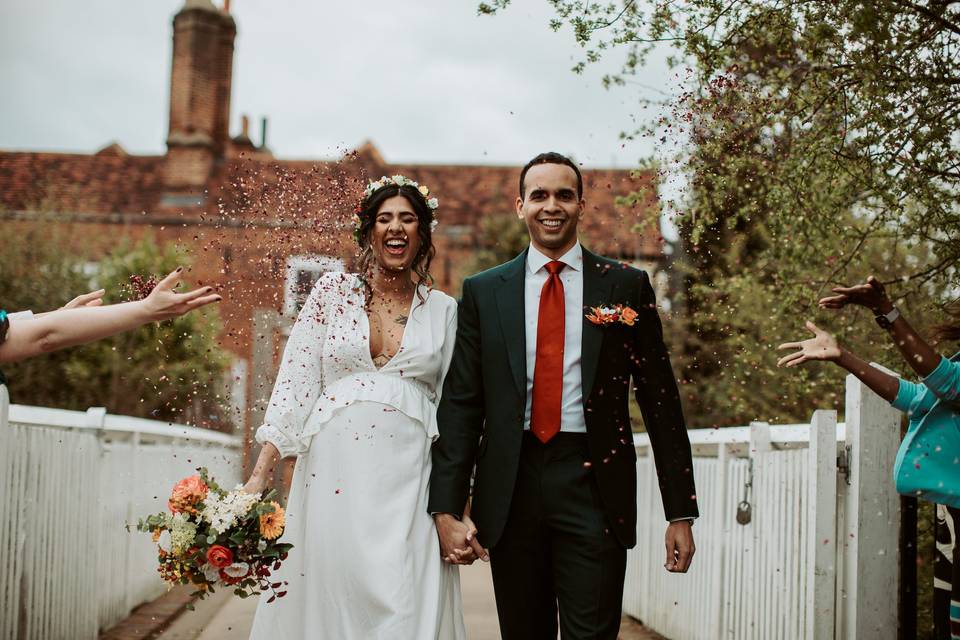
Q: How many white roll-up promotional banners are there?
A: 0